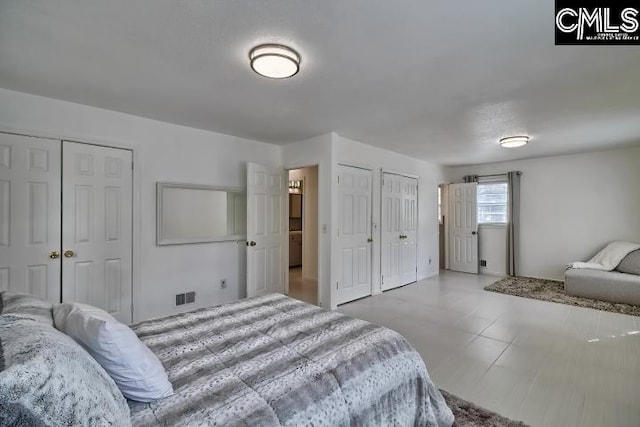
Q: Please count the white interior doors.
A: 7